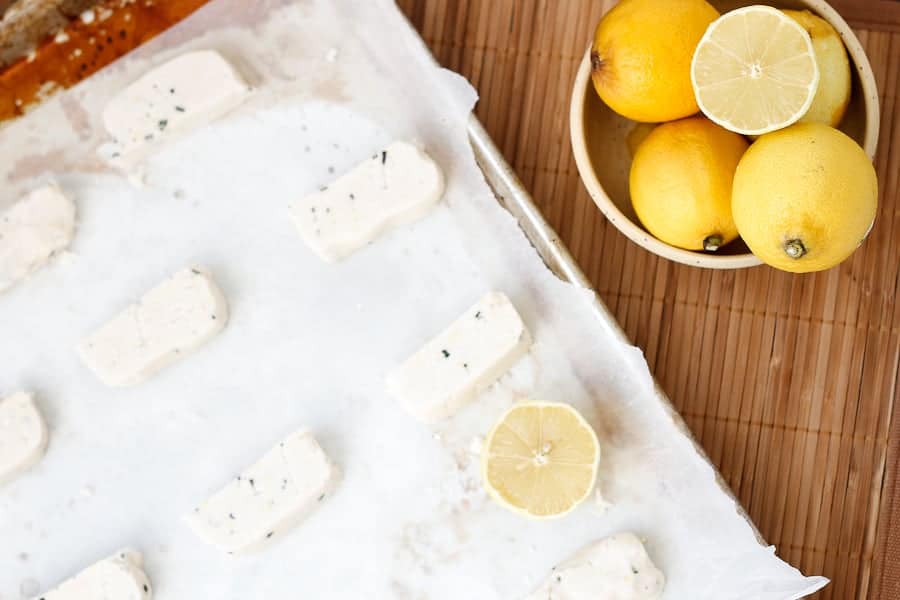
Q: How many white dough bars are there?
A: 9